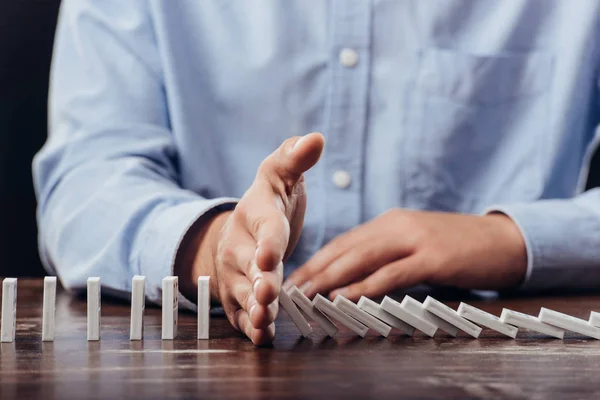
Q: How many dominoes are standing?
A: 6